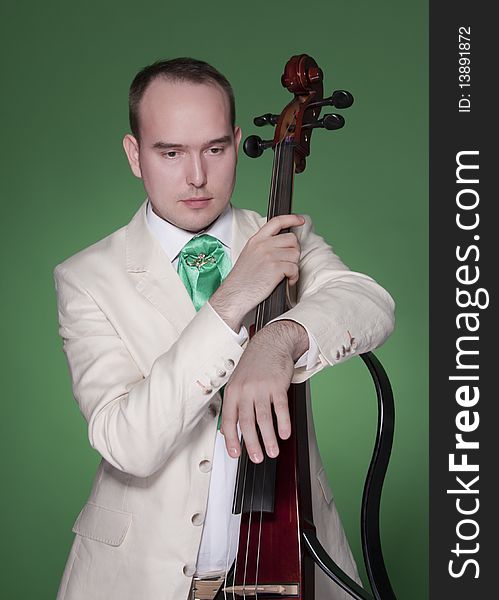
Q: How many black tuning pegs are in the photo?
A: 4